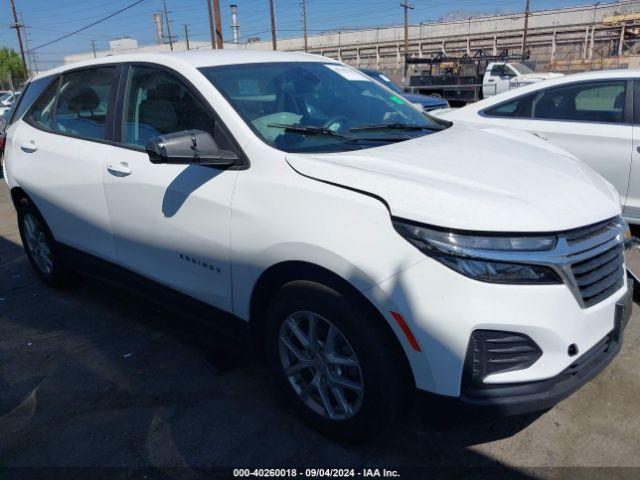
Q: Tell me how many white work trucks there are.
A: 1